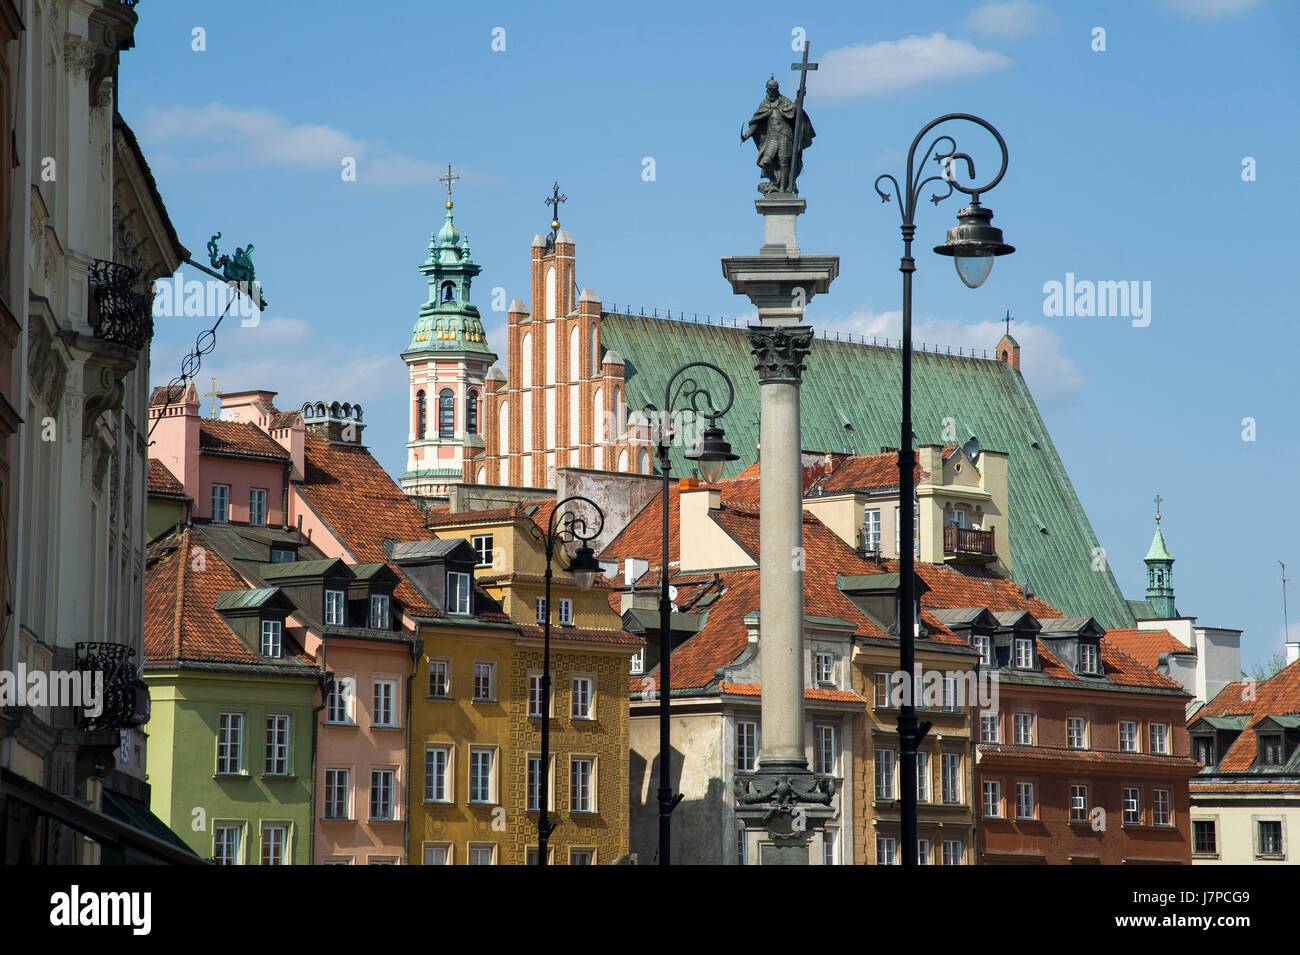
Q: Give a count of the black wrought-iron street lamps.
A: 3